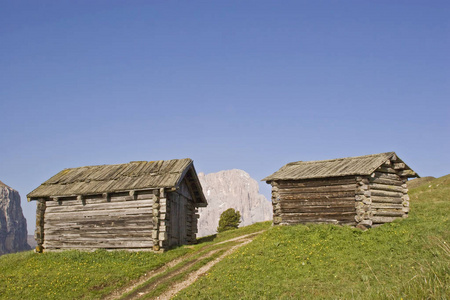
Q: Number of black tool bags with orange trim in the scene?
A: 0